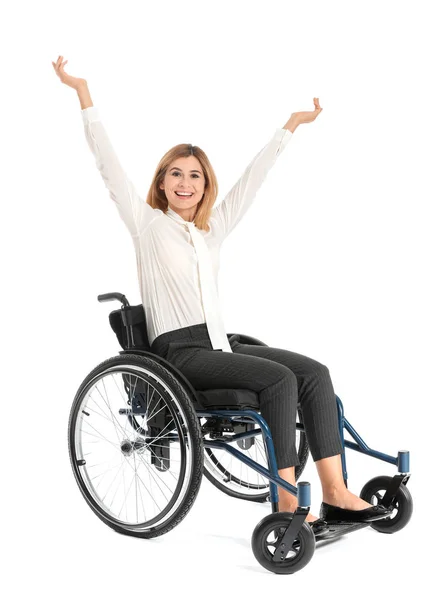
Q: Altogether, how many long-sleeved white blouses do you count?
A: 1